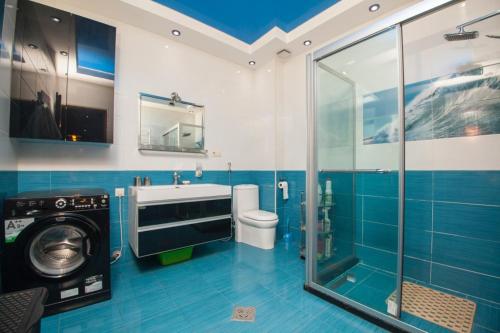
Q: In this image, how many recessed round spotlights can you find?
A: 4